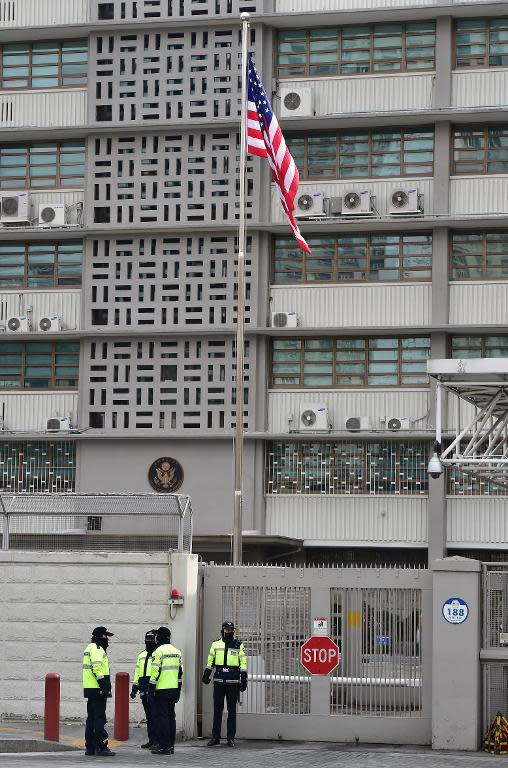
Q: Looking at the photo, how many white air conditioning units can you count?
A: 13